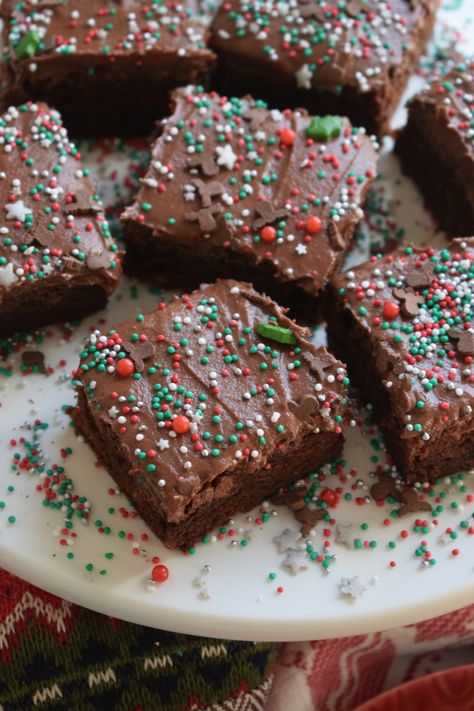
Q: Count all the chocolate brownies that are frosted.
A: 7